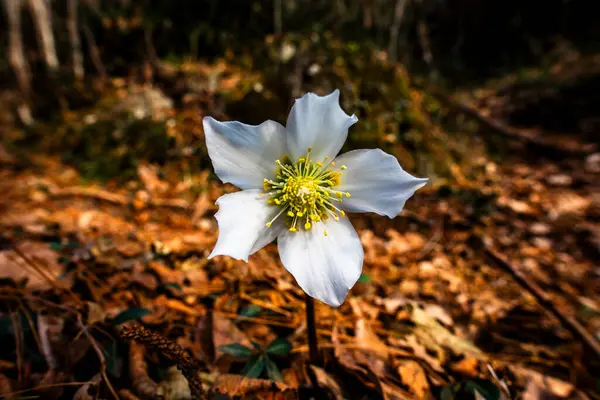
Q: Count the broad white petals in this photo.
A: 5